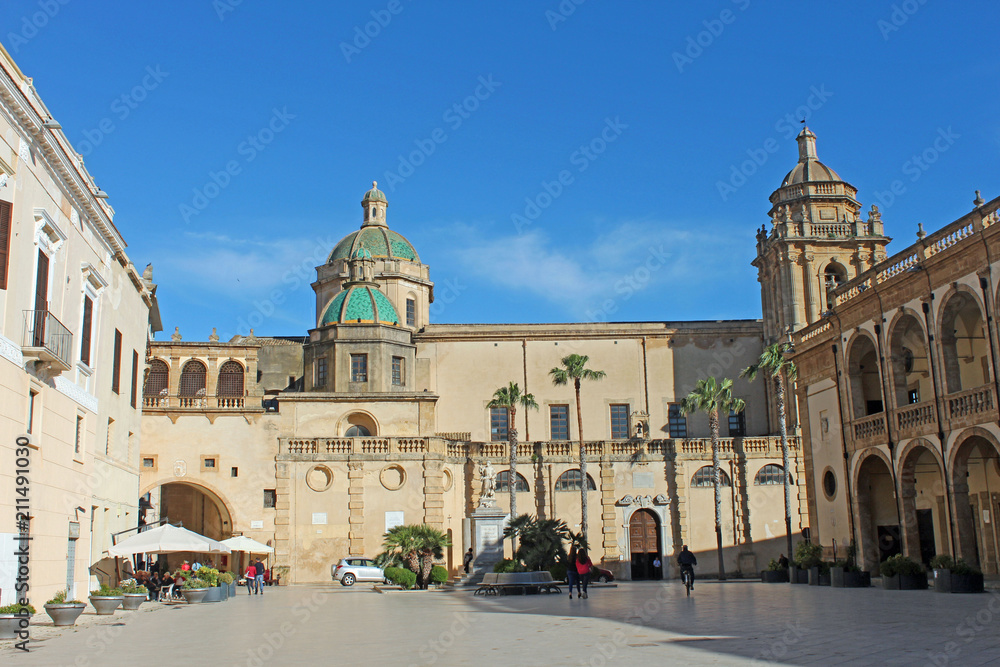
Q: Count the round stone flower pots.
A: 5